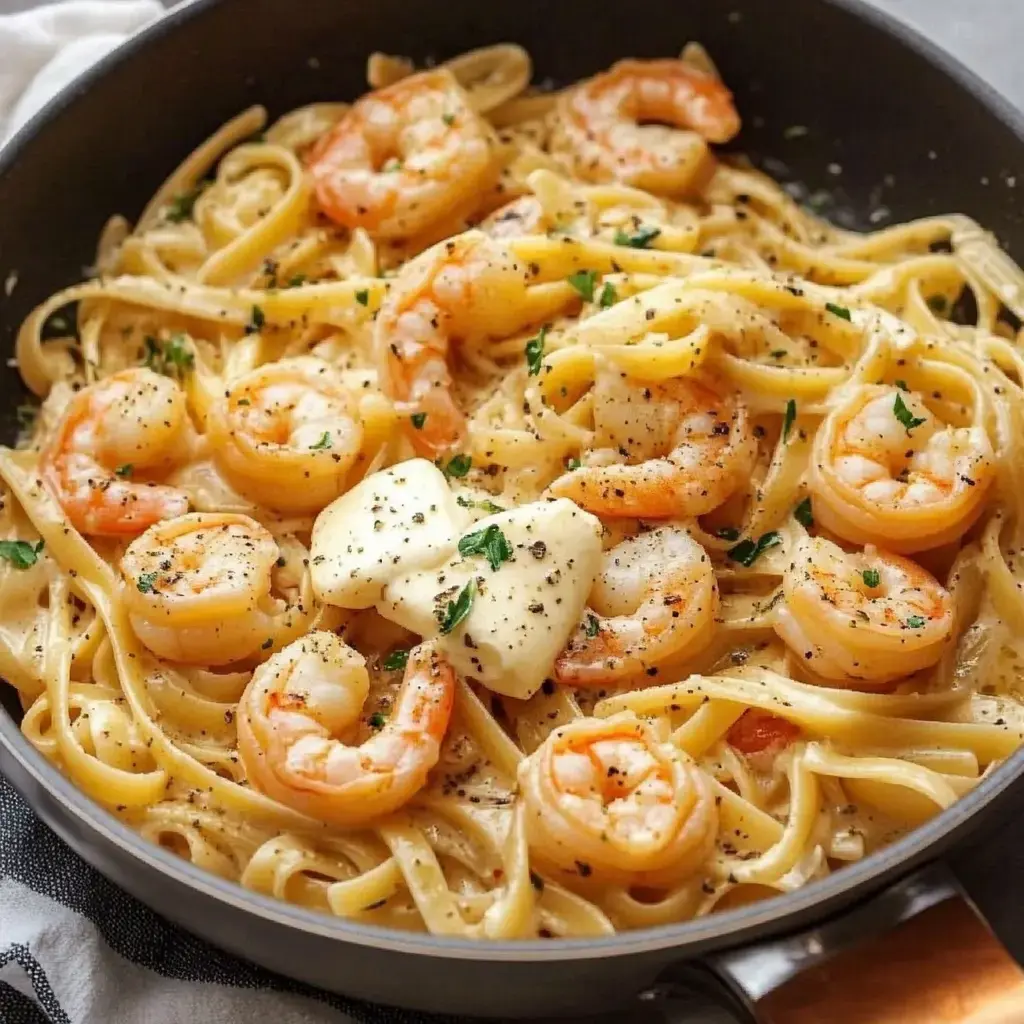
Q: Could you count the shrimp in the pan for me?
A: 12